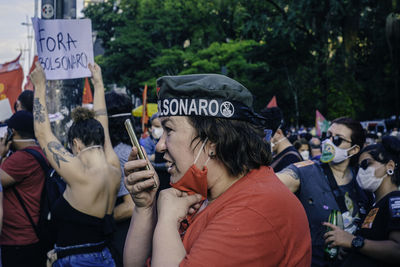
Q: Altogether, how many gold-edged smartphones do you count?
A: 1